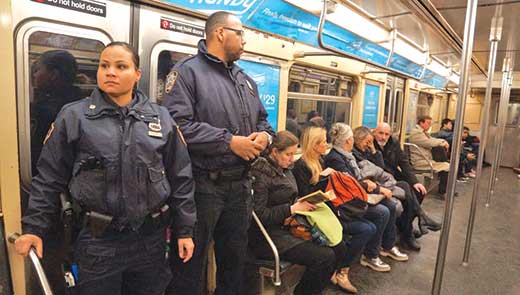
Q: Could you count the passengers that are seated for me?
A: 8